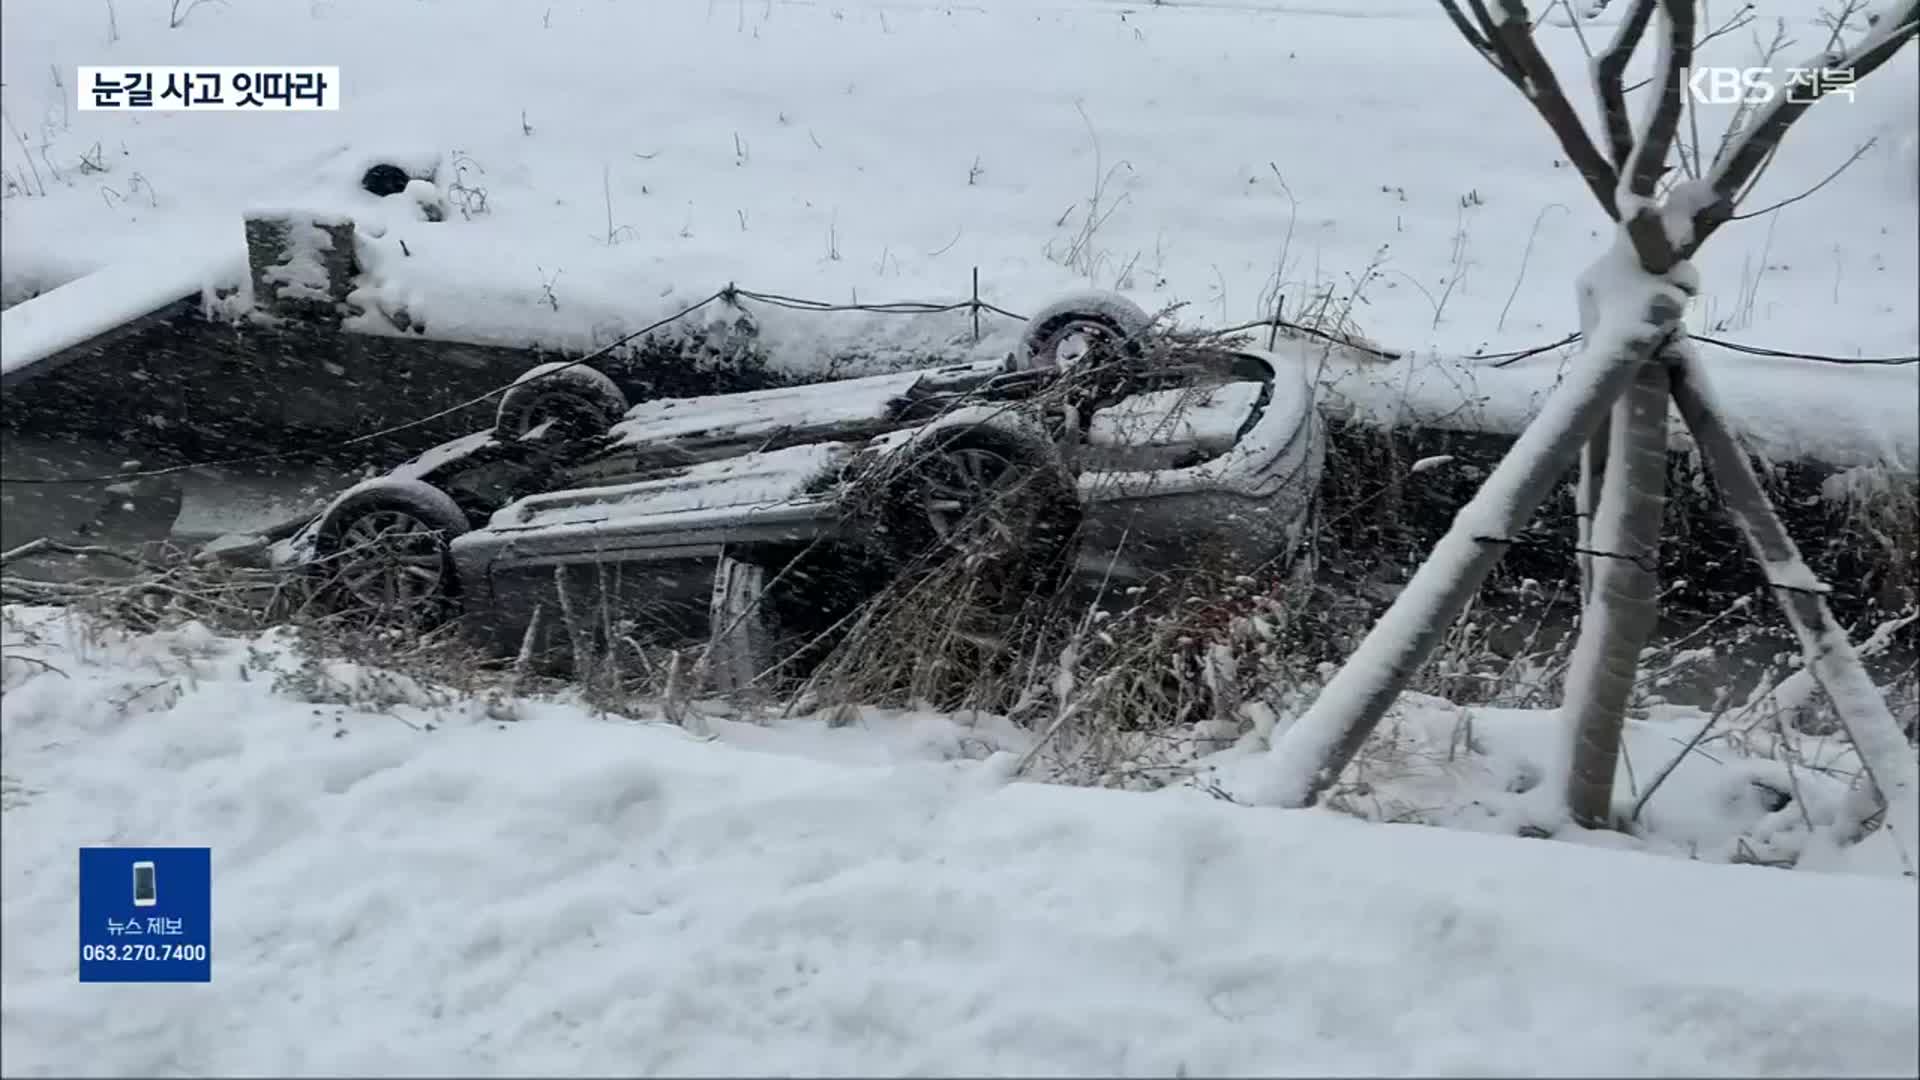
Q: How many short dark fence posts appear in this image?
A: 3